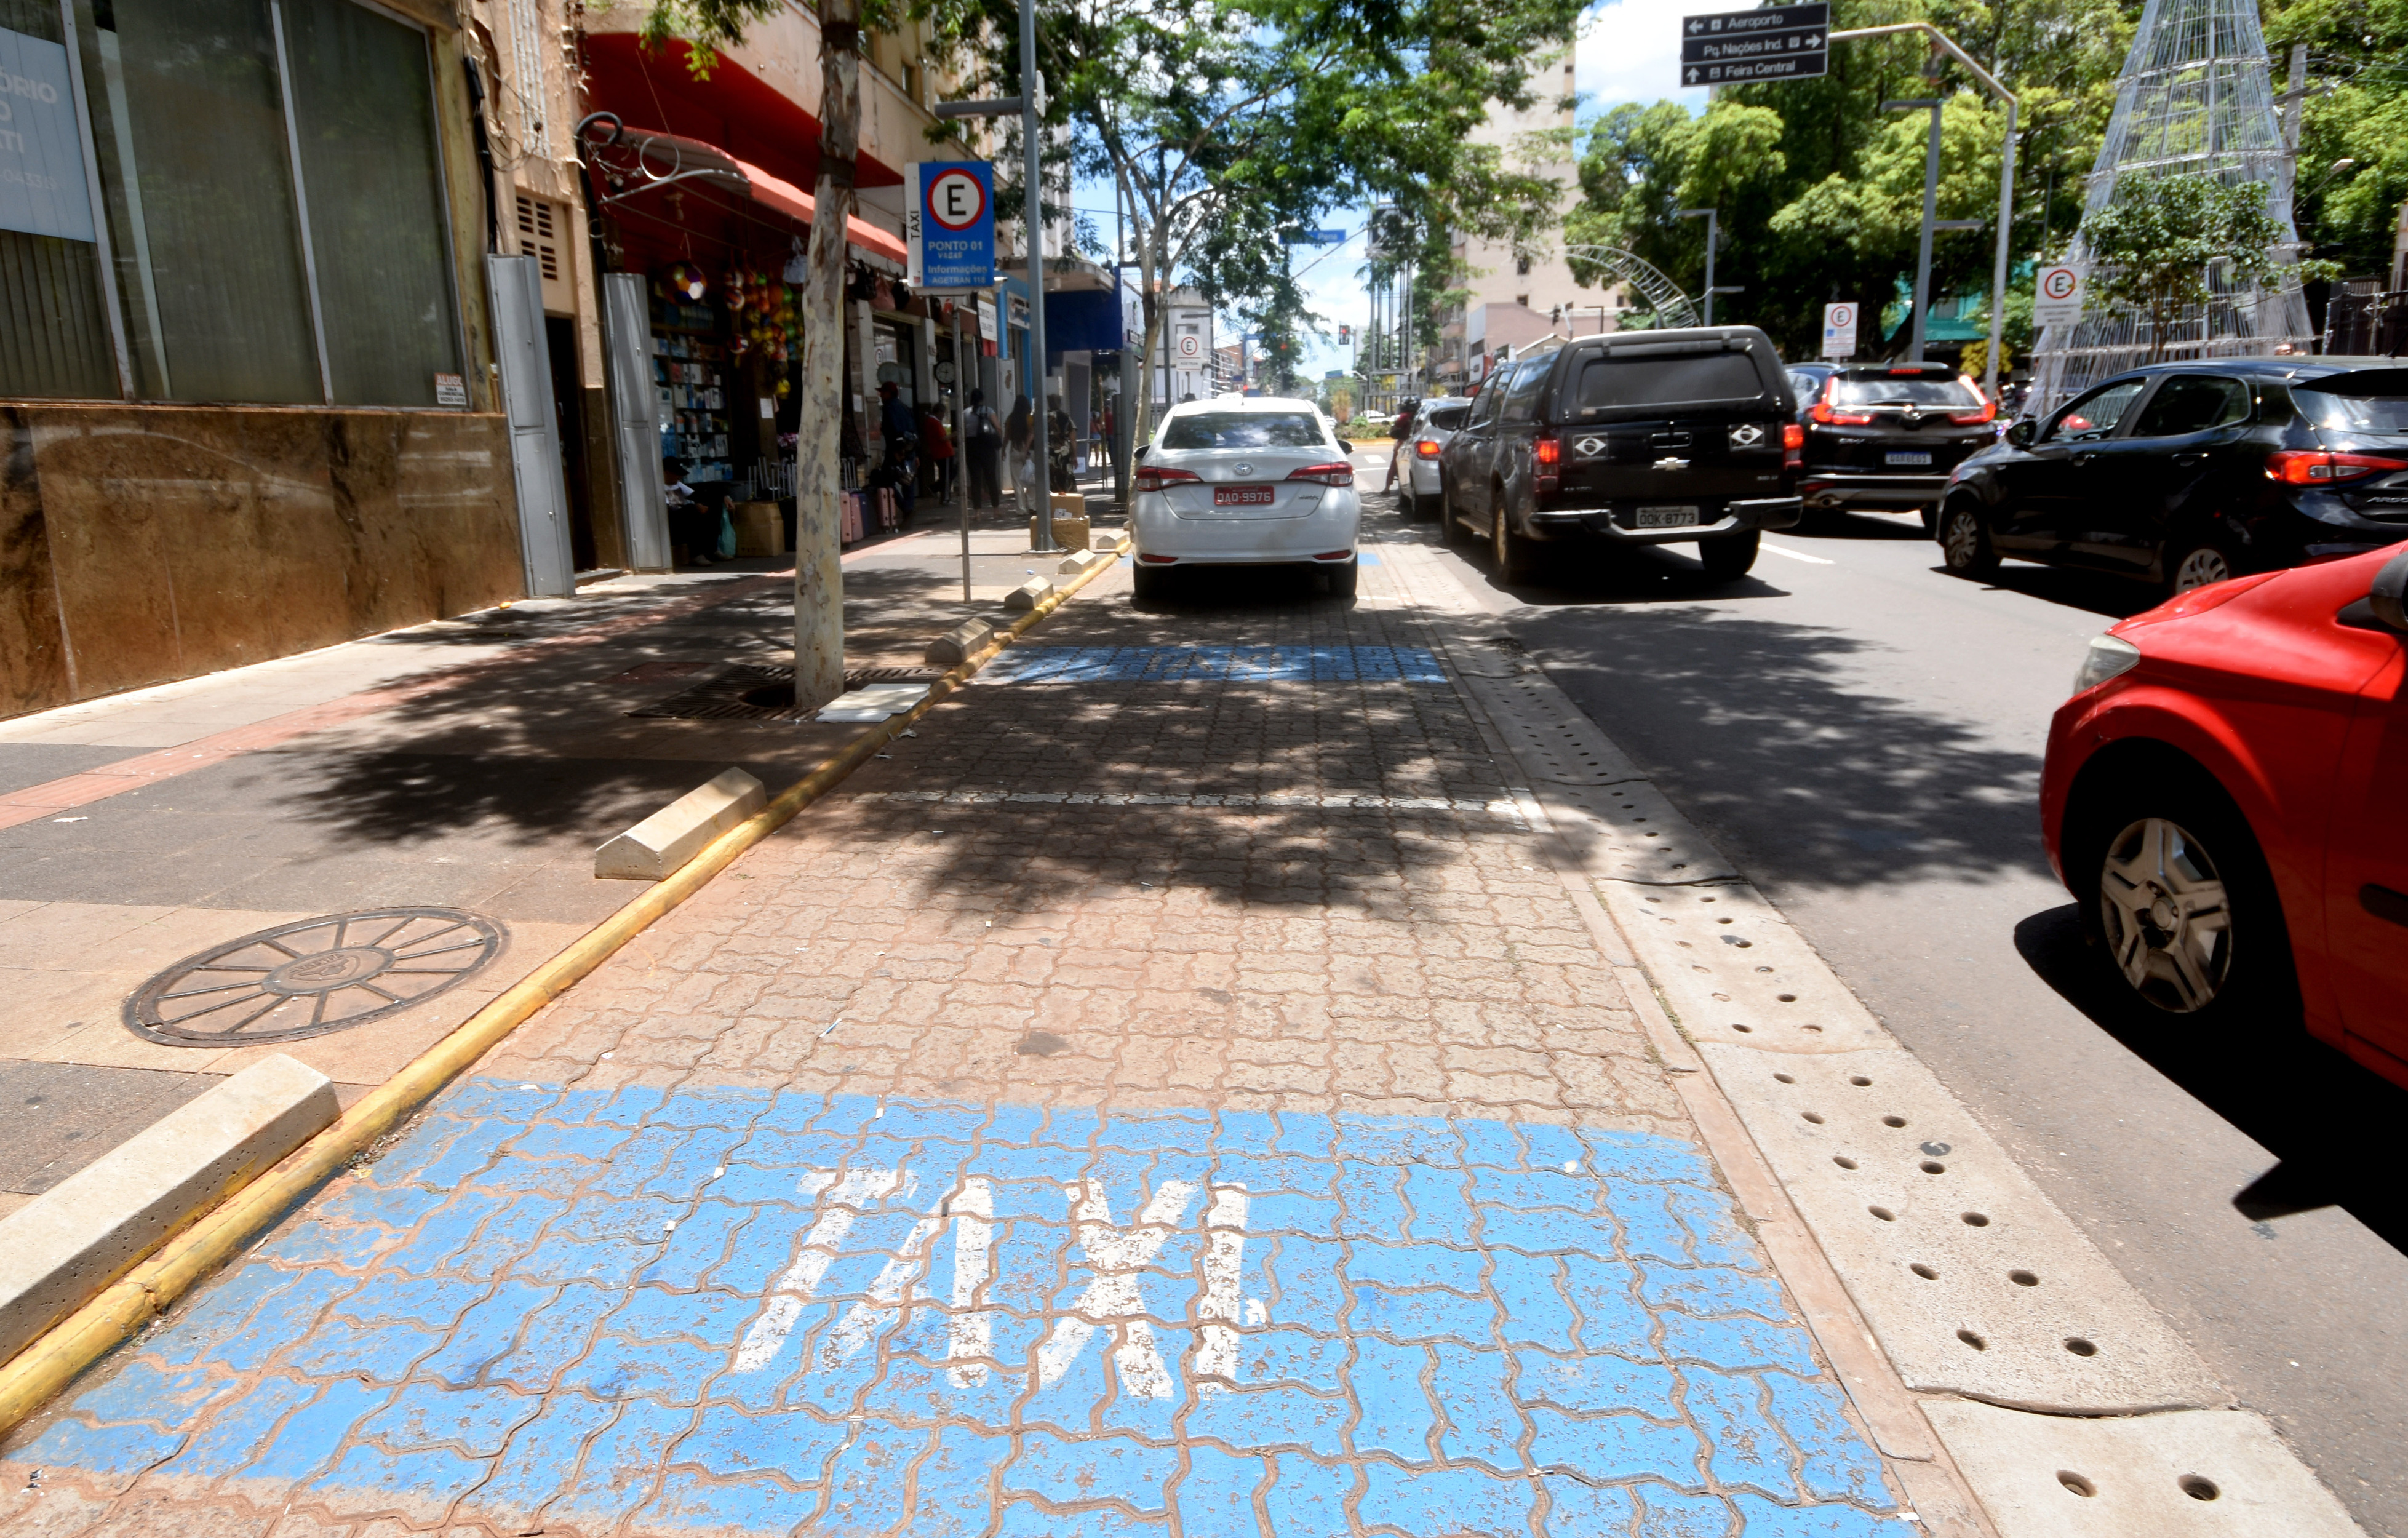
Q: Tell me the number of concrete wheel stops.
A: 6